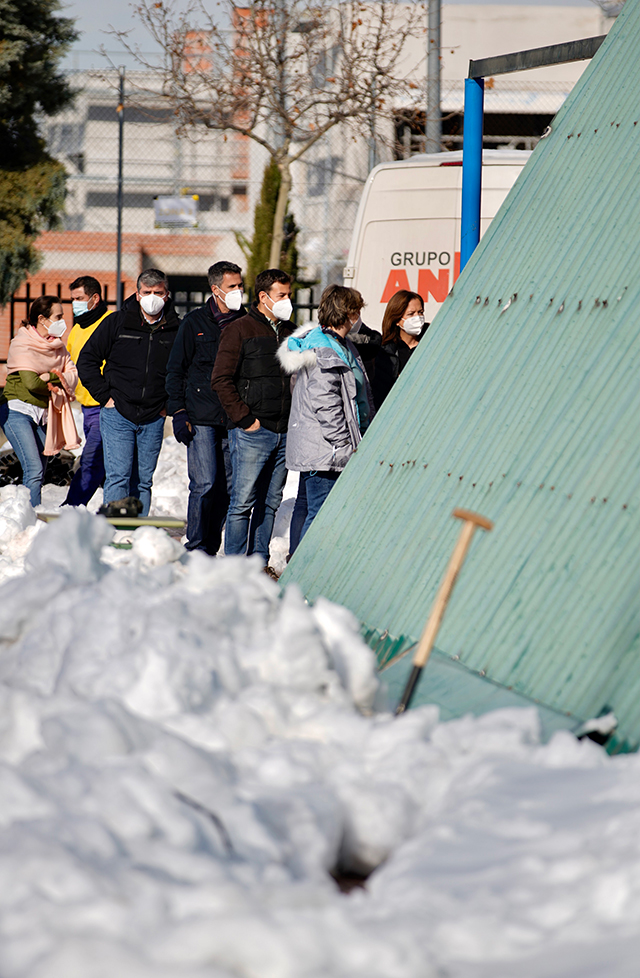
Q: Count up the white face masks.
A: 6